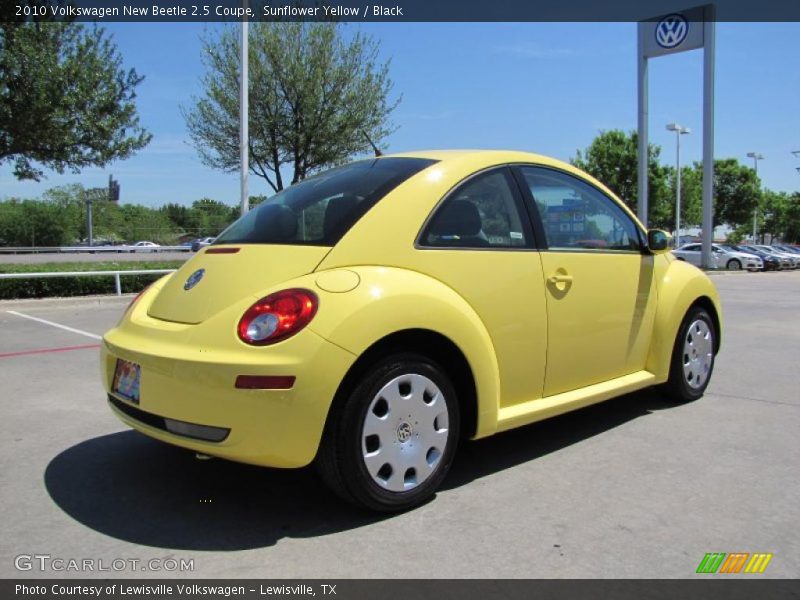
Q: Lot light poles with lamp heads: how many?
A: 2